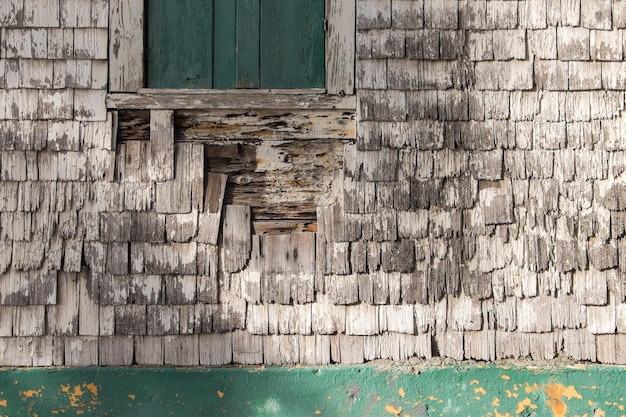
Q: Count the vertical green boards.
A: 4